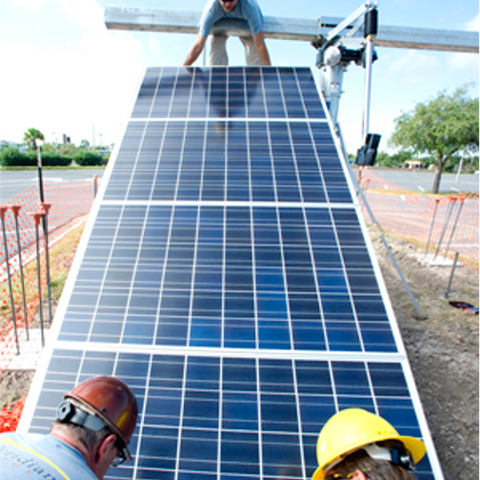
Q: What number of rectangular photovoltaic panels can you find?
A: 4